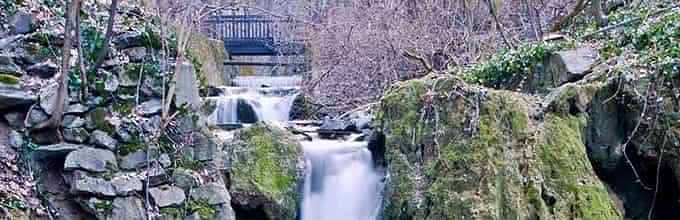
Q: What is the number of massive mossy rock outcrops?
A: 2